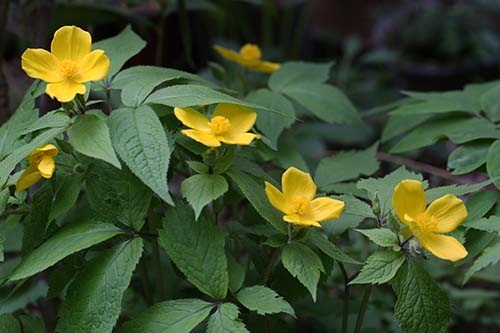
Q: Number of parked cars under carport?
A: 0